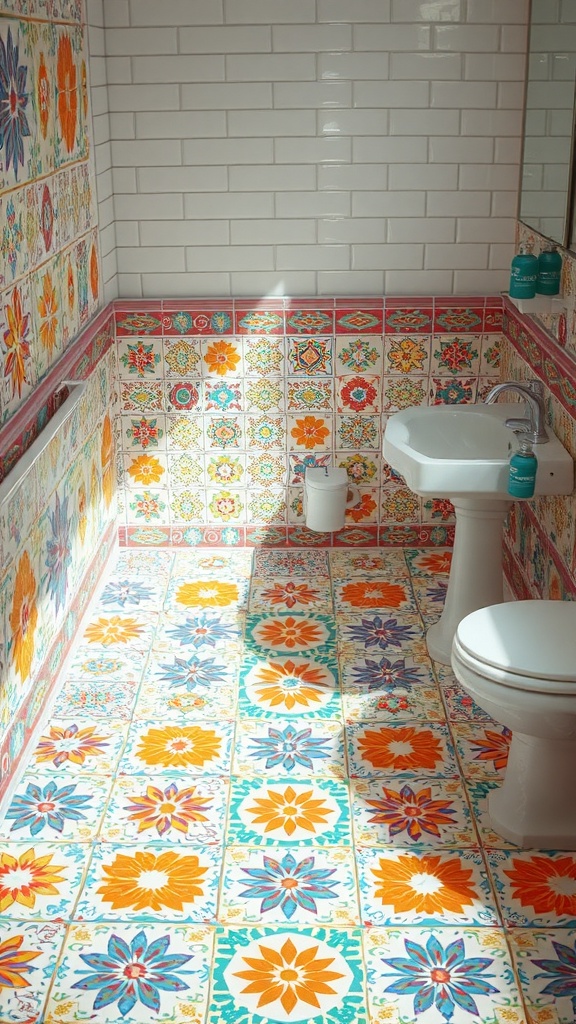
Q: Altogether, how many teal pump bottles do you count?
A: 3